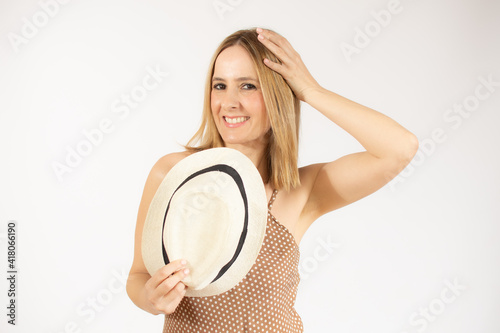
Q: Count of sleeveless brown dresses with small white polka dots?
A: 1